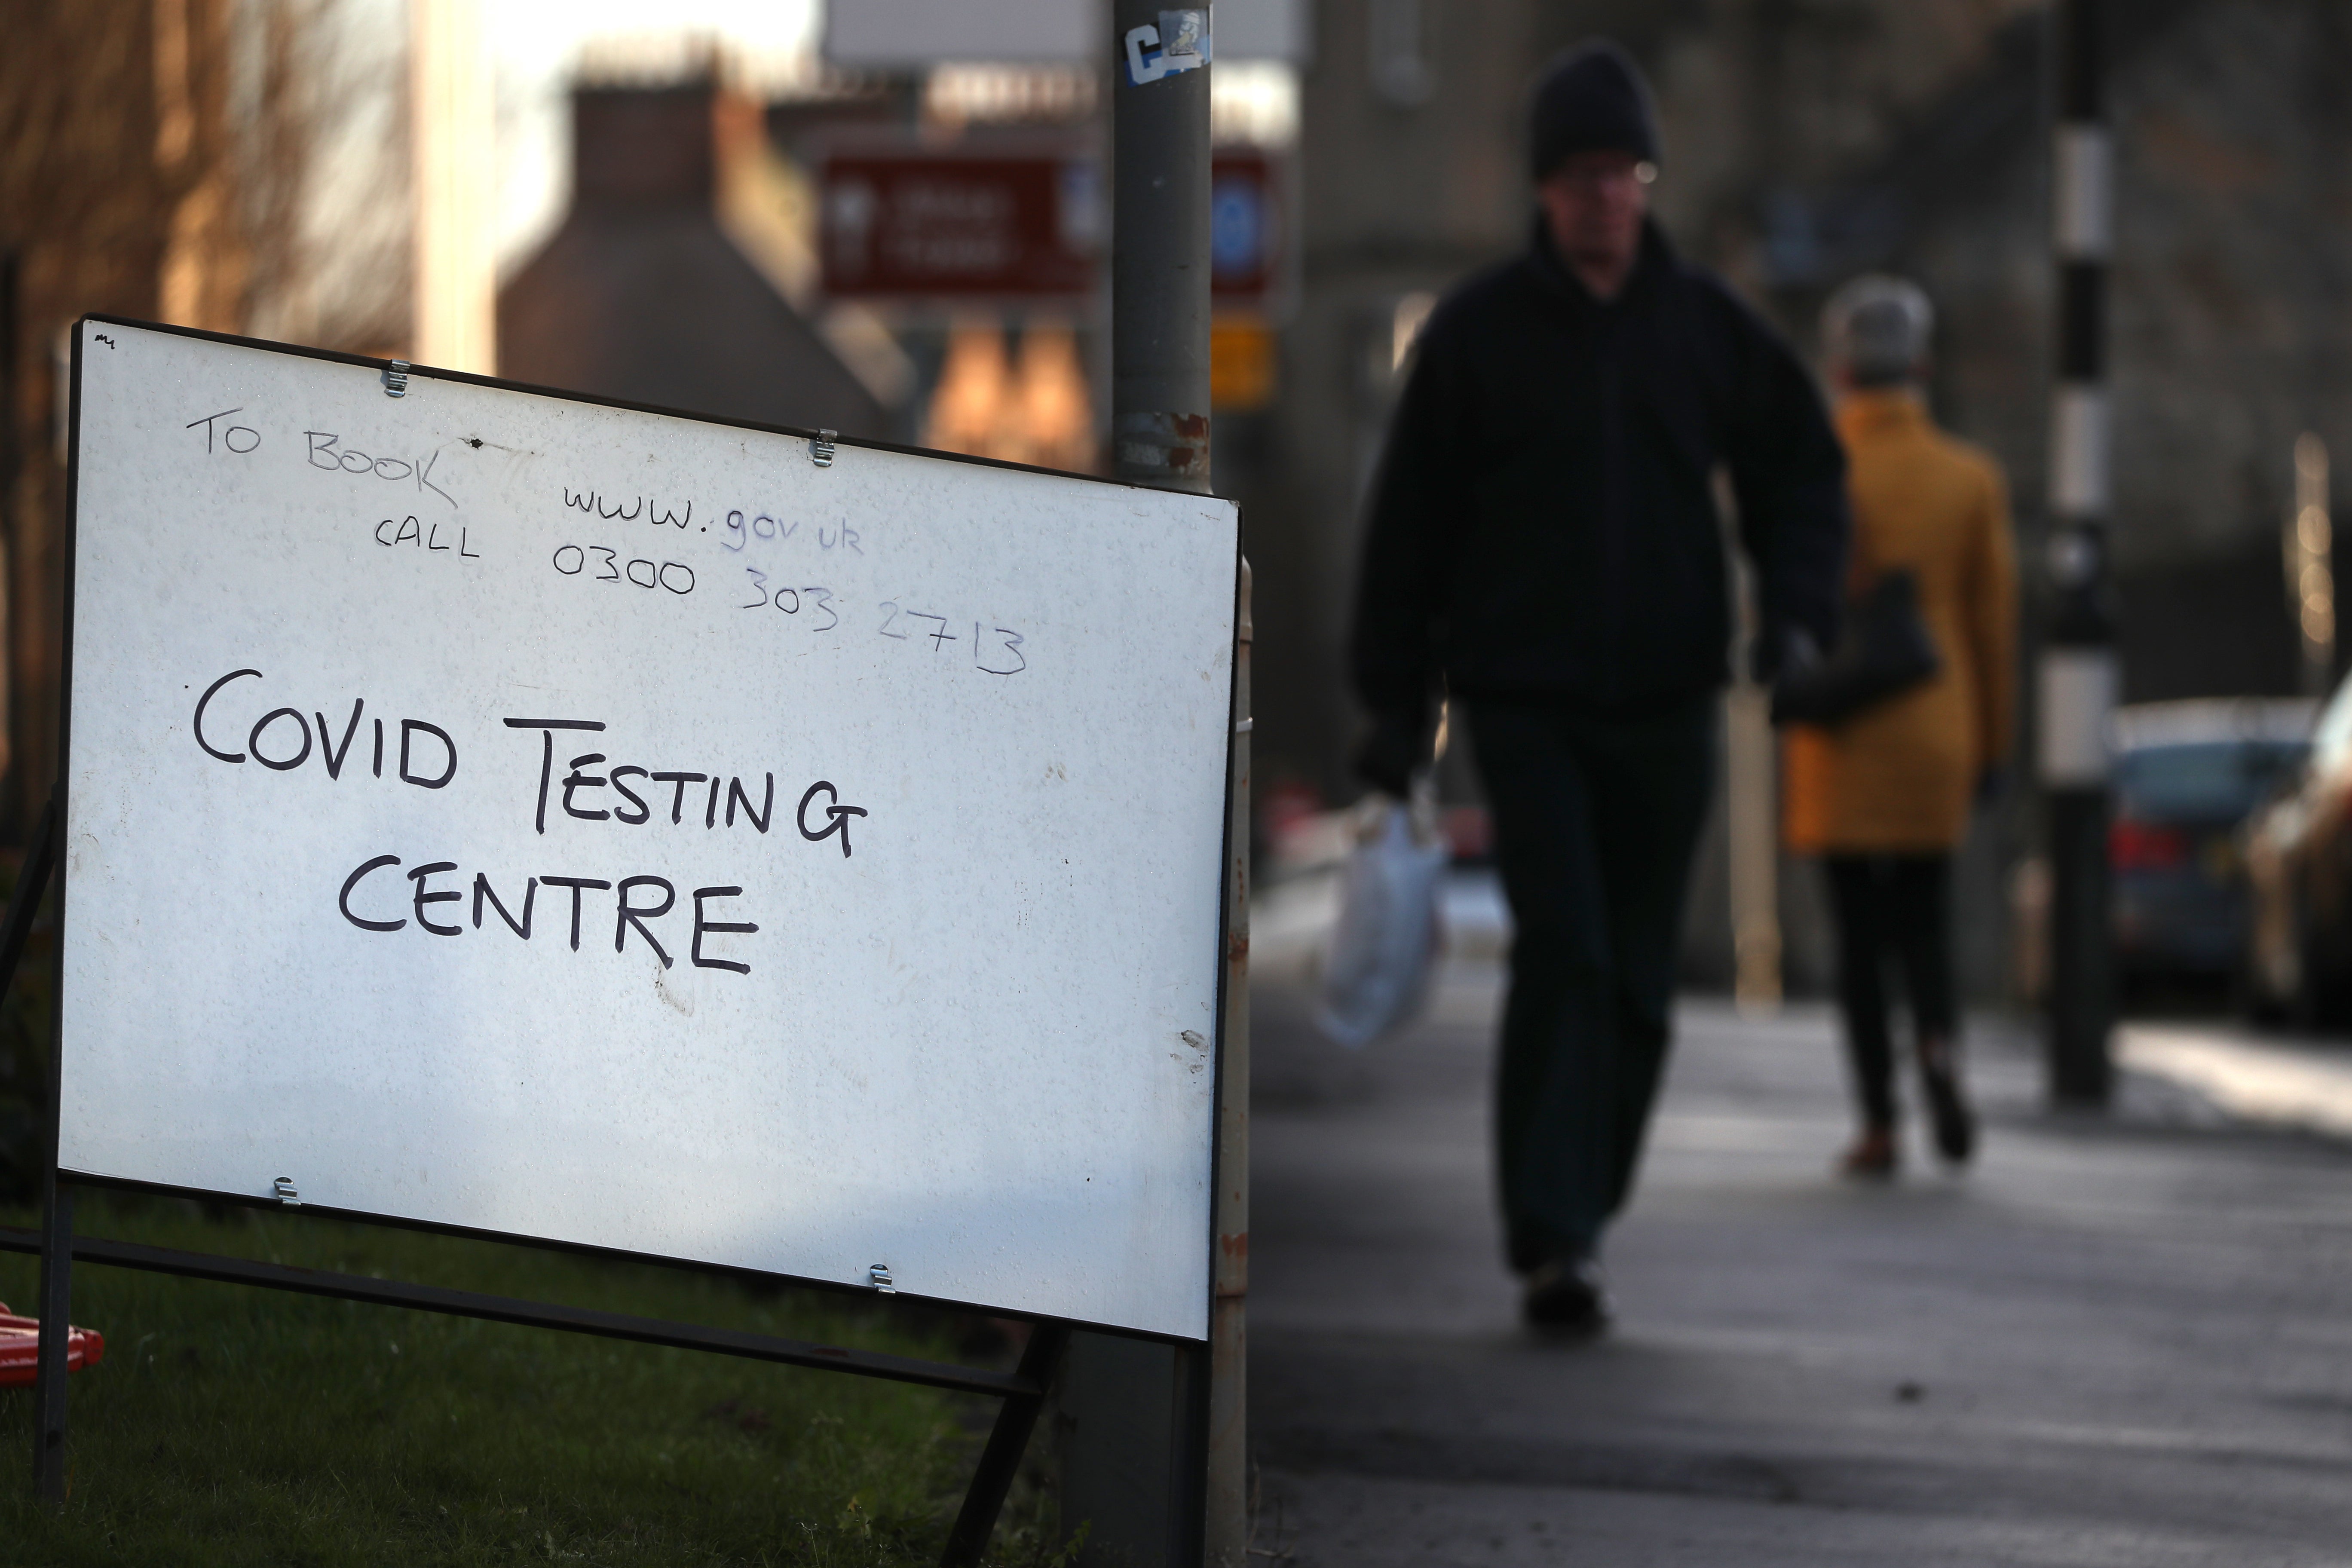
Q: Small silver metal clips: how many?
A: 4